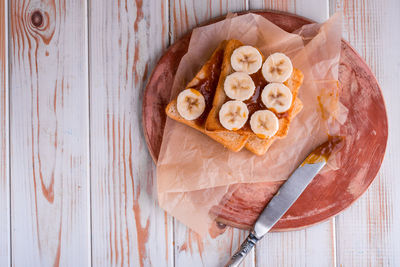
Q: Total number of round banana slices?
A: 7